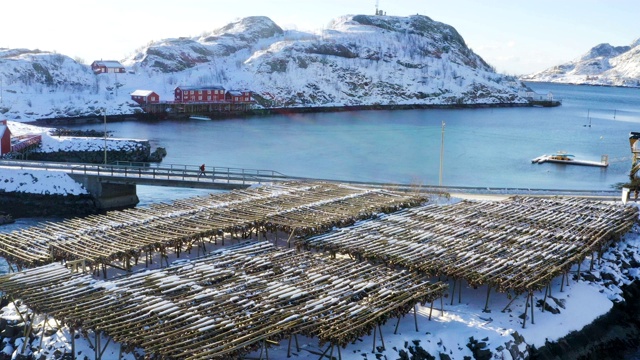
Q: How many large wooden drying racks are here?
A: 3